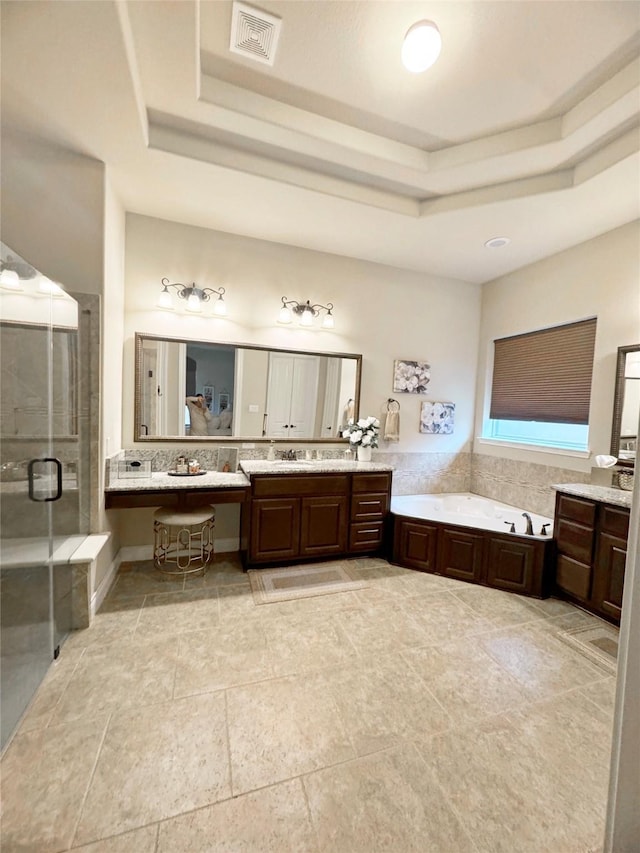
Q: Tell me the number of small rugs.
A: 2